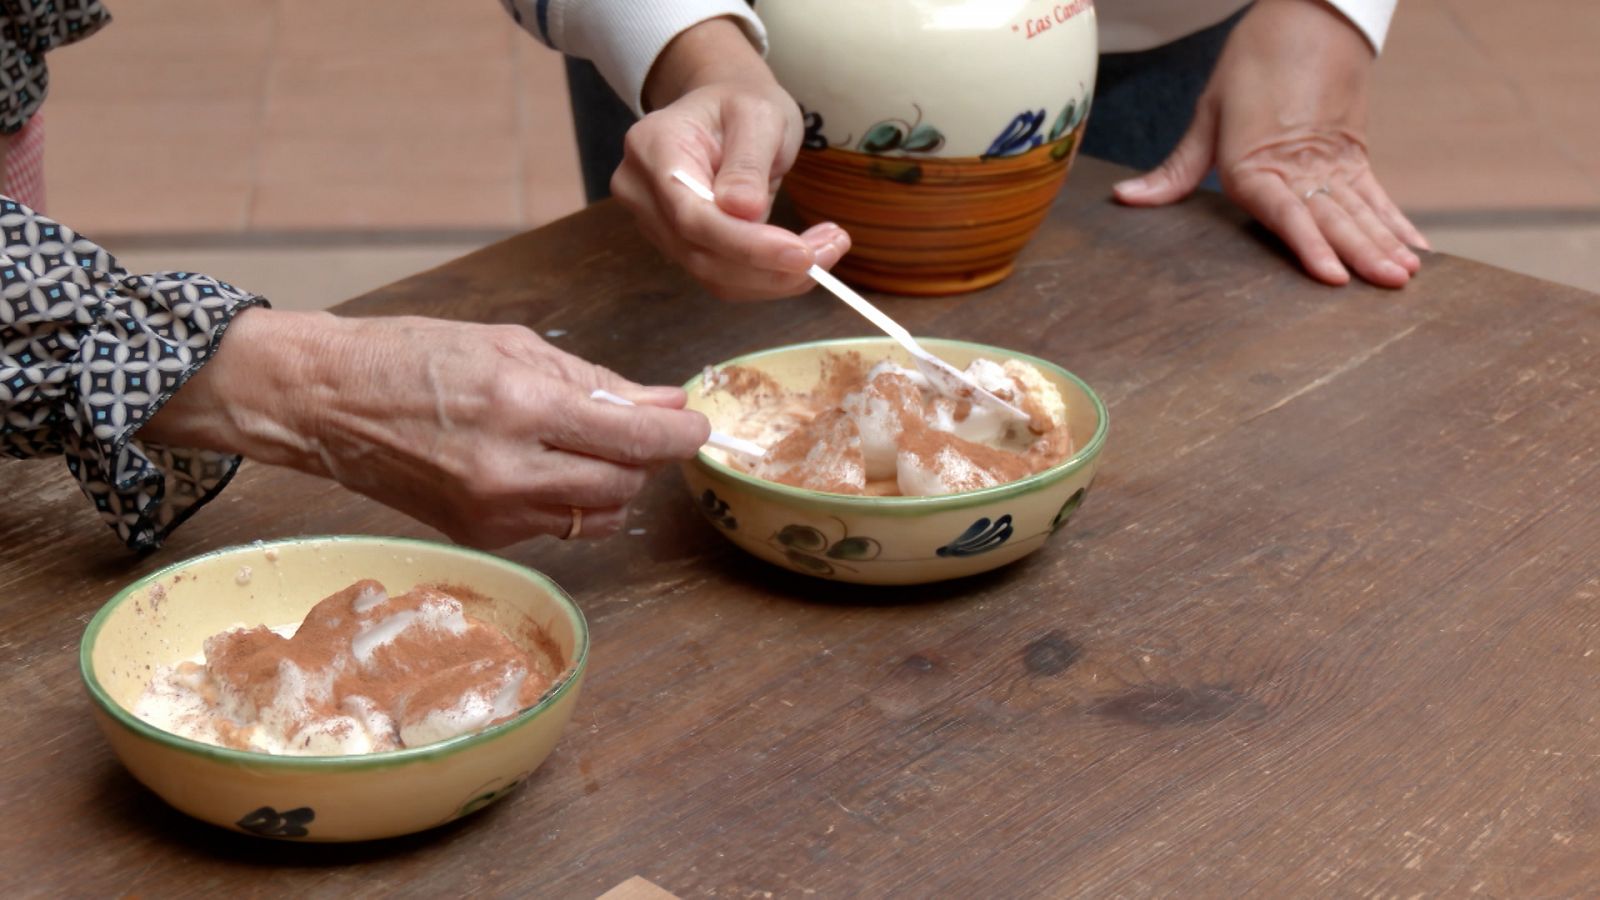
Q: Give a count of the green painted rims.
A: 2